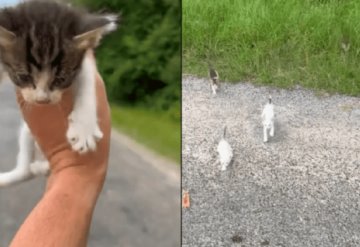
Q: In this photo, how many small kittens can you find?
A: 4